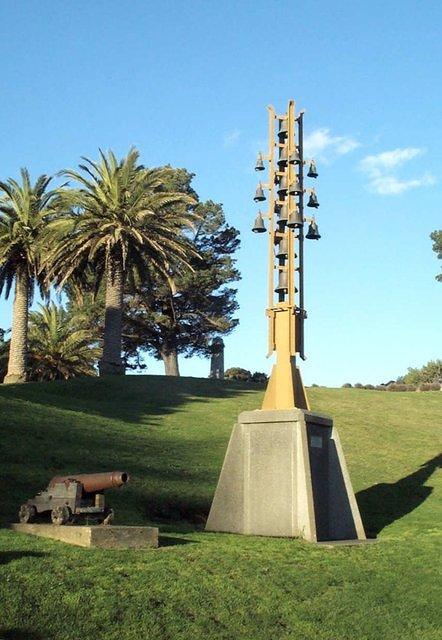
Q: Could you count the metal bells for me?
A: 15